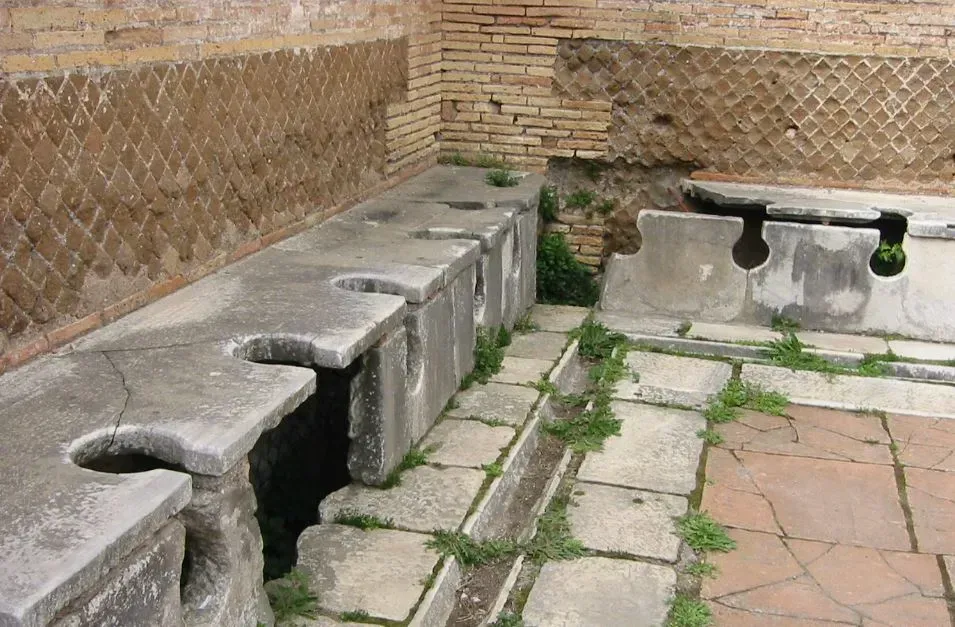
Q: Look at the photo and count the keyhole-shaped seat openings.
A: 7